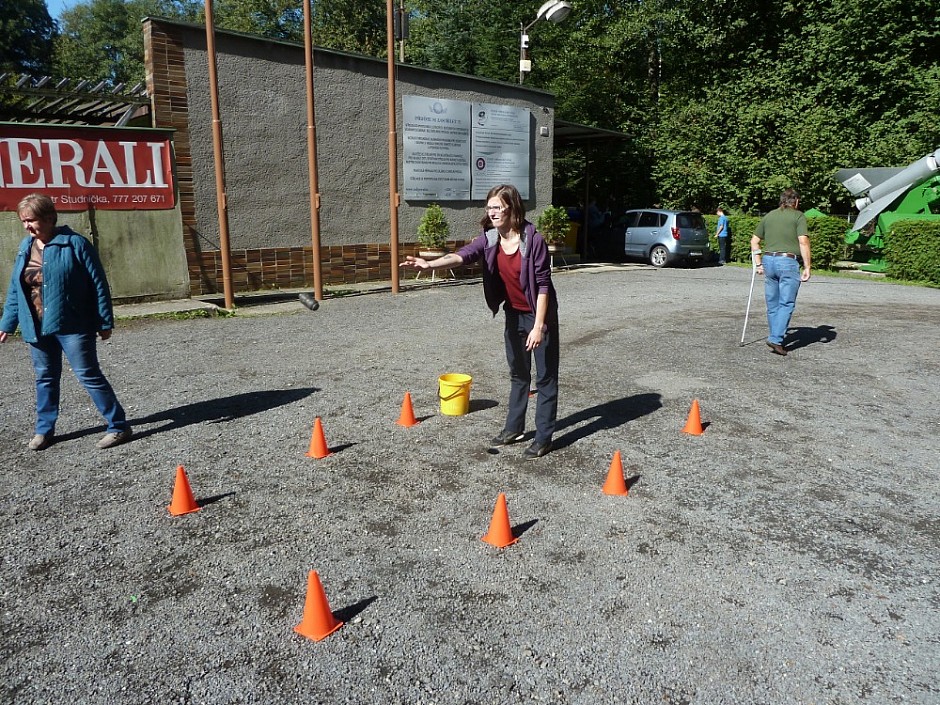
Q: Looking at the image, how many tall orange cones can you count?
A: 7